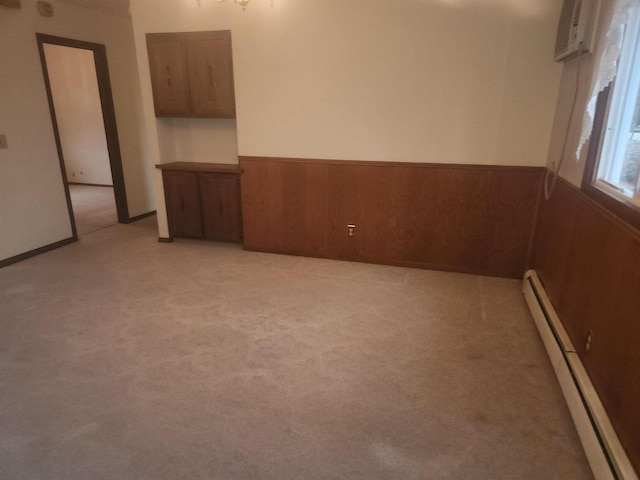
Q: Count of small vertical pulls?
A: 4